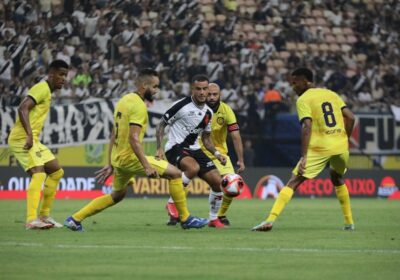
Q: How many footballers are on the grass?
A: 5